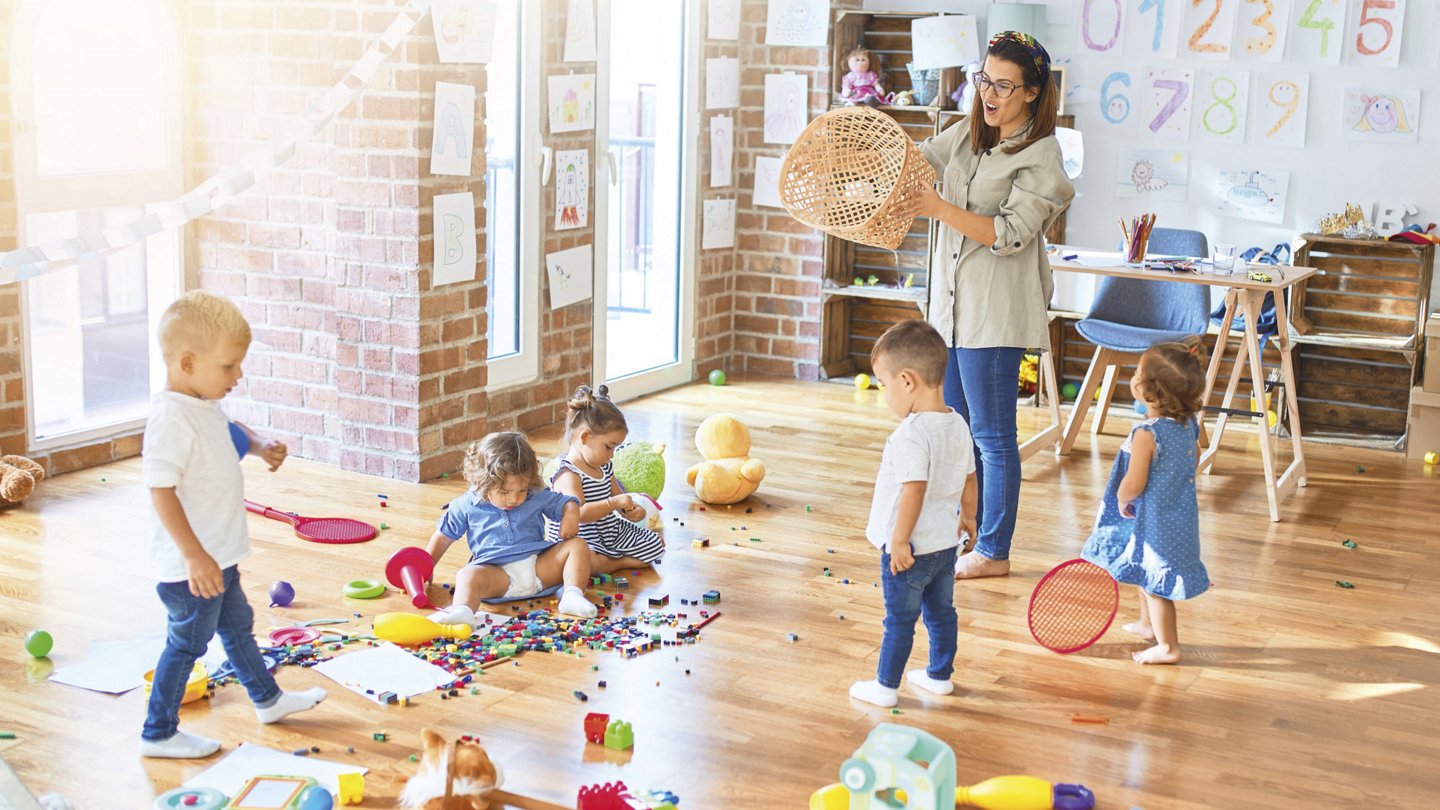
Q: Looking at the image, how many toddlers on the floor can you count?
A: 2